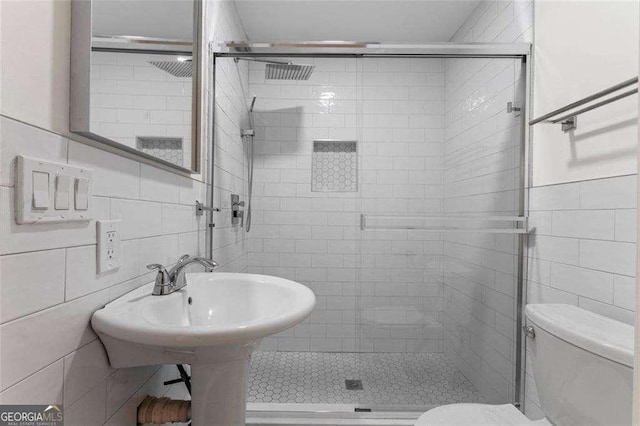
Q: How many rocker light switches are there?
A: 3